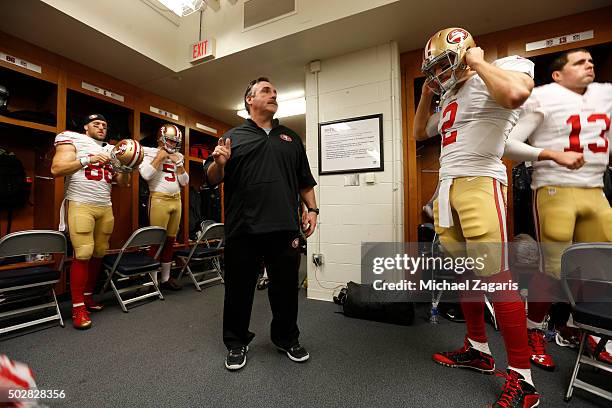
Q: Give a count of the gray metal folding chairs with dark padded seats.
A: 4